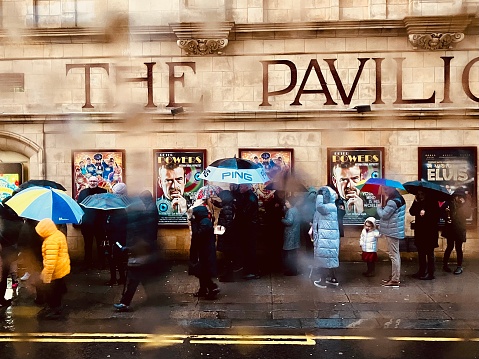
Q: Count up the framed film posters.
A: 5